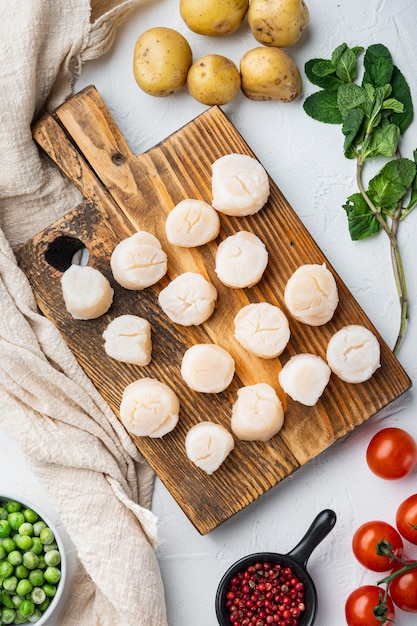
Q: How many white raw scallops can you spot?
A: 15